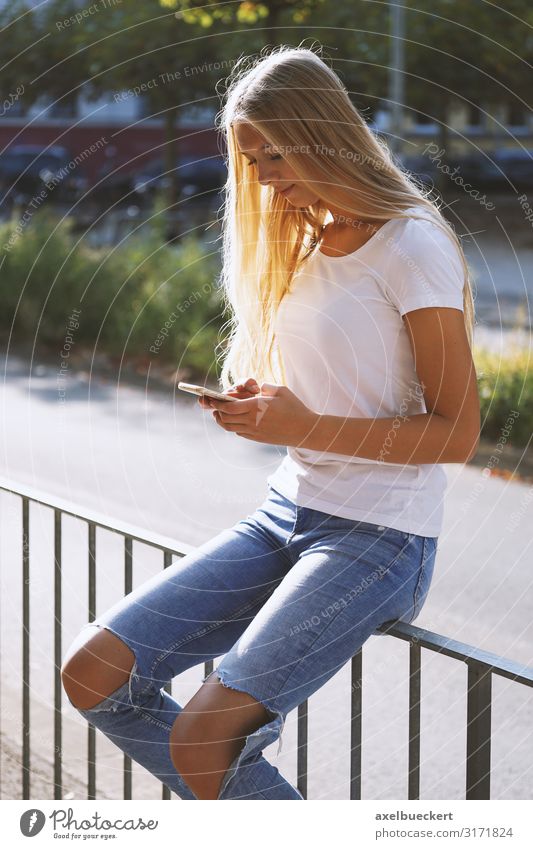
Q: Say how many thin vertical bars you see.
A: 9